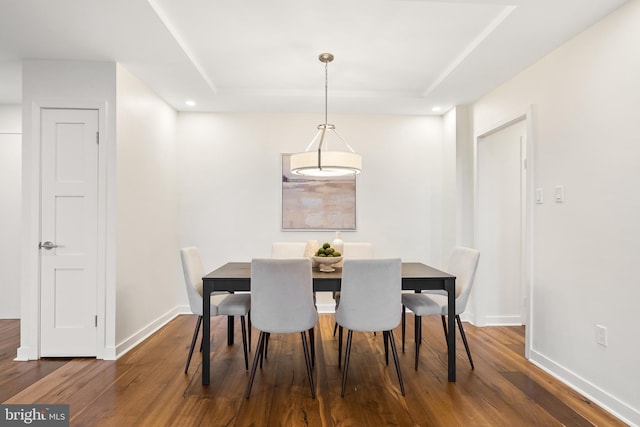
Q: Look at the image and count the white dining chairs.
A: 6